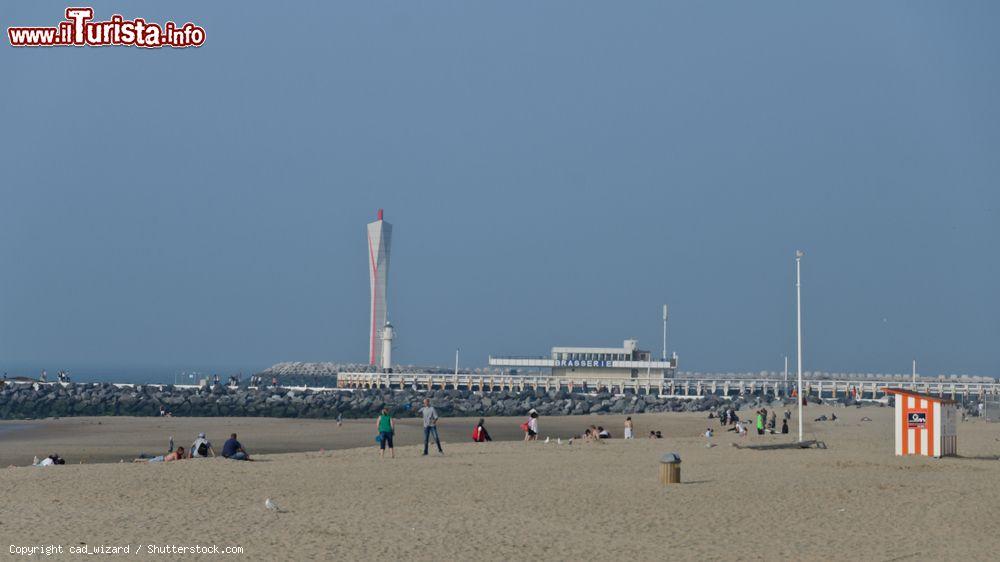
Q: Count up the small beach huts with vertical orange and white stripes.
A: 1